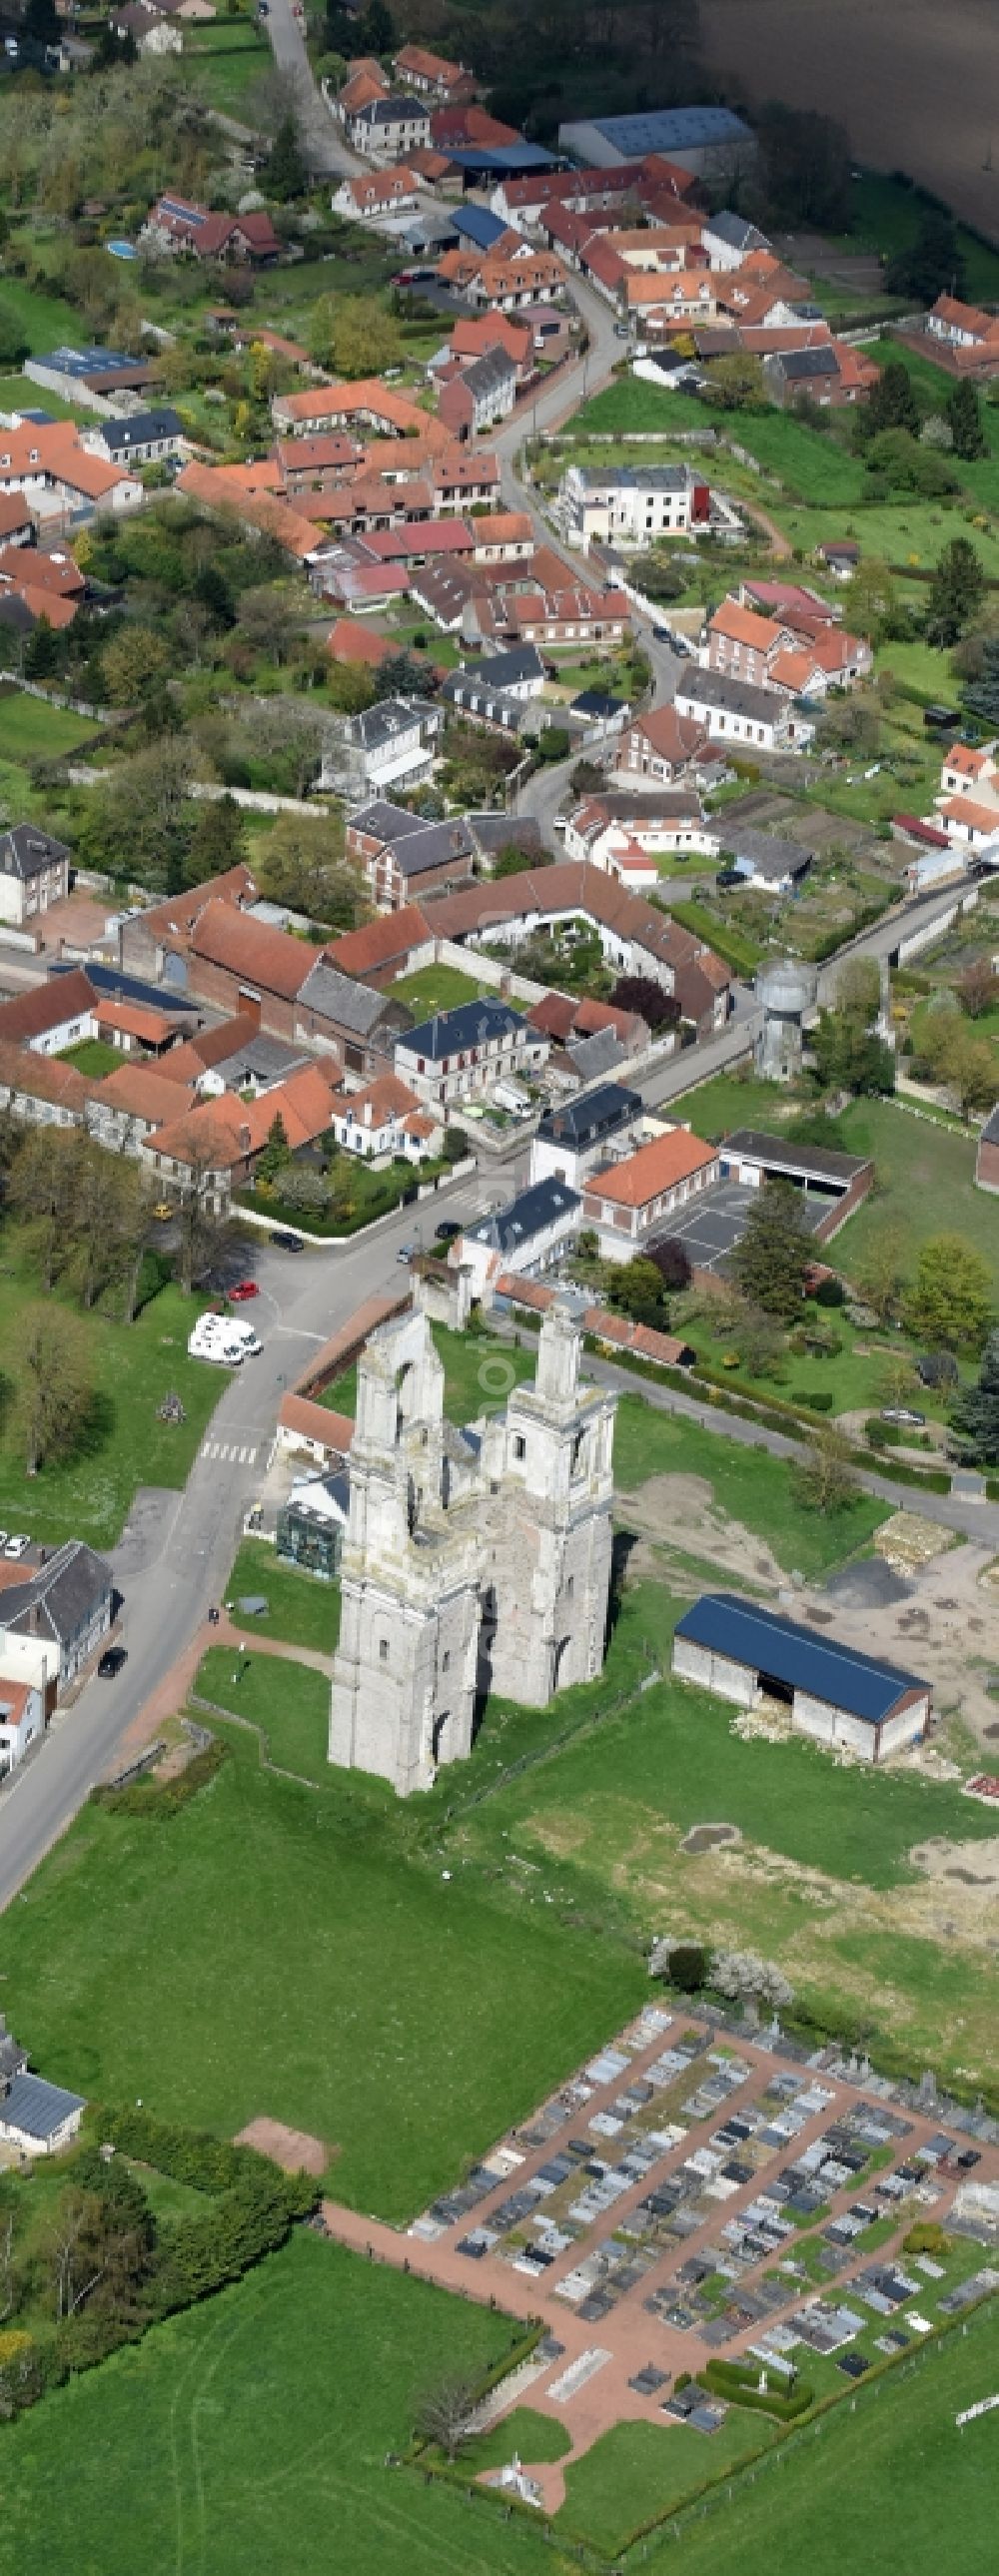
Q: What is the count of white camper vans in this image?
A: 2